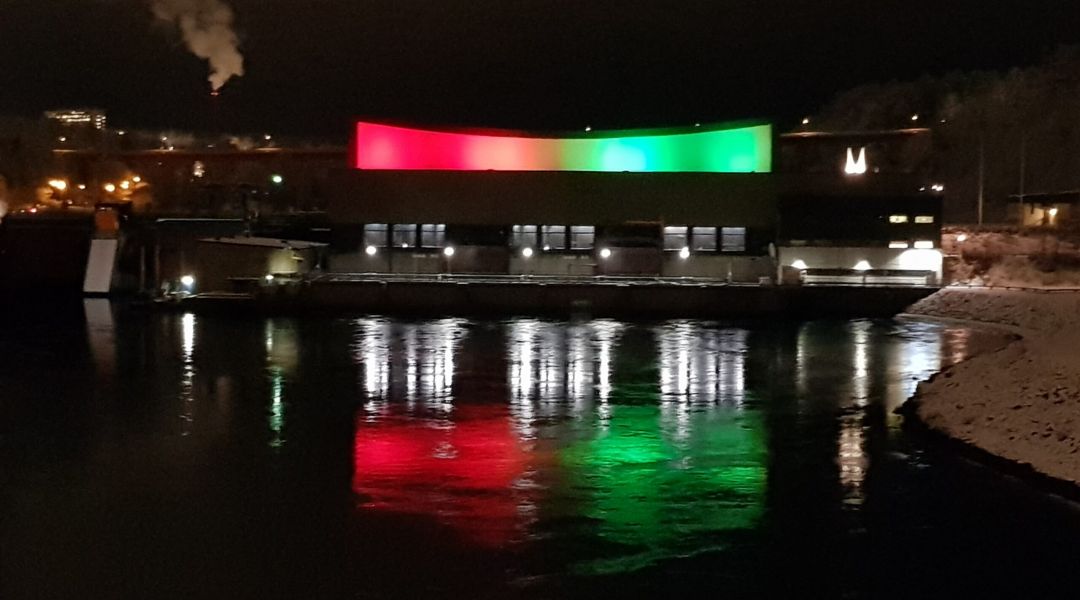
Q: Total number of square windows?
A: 9